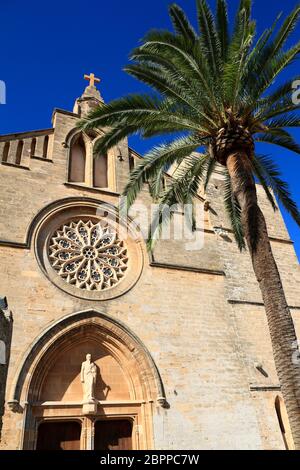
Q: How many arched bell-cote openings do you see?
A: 2